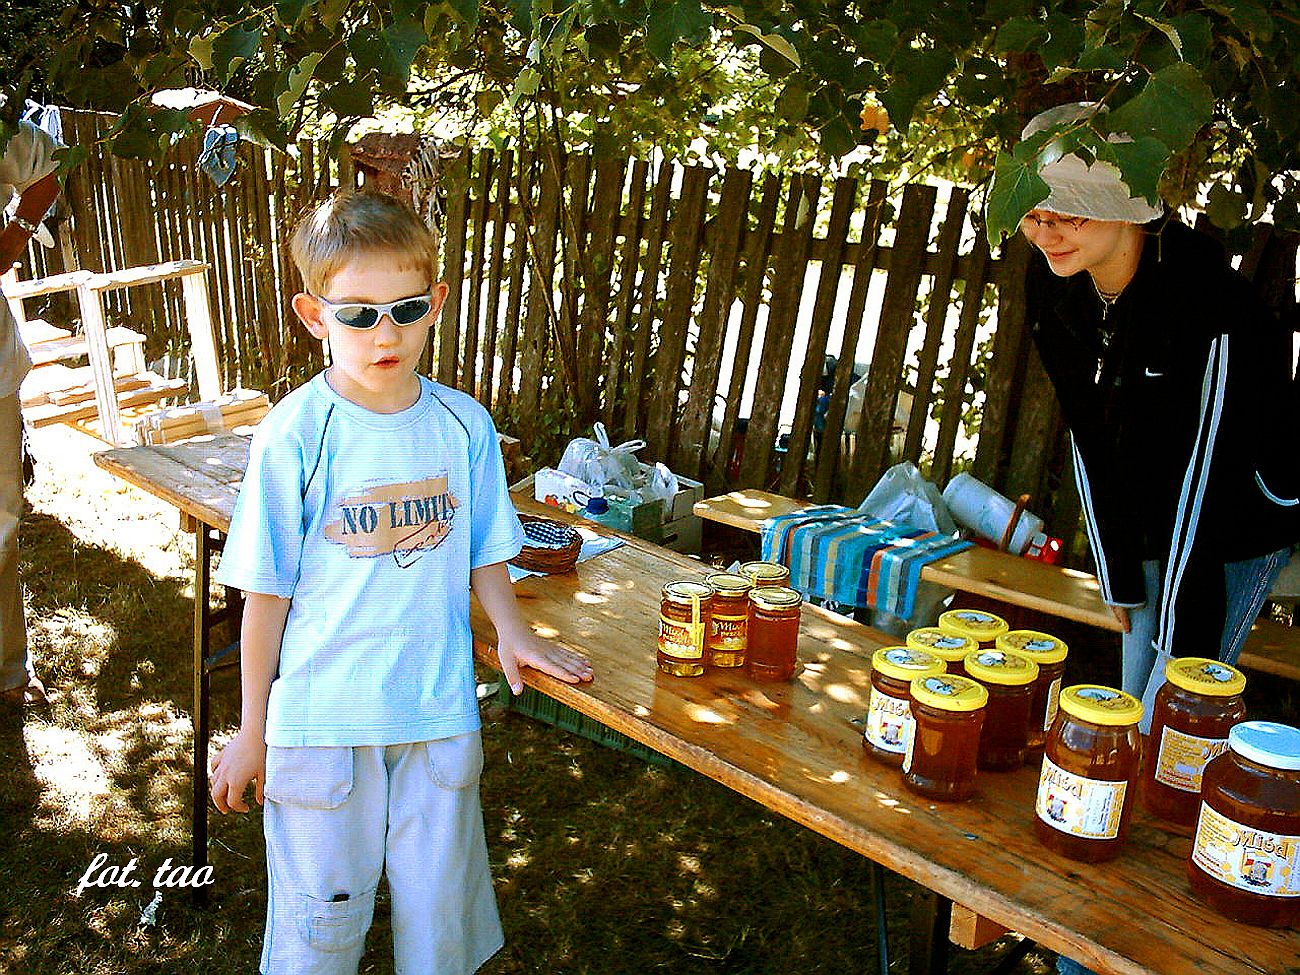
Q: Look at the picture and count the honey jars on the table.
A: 13